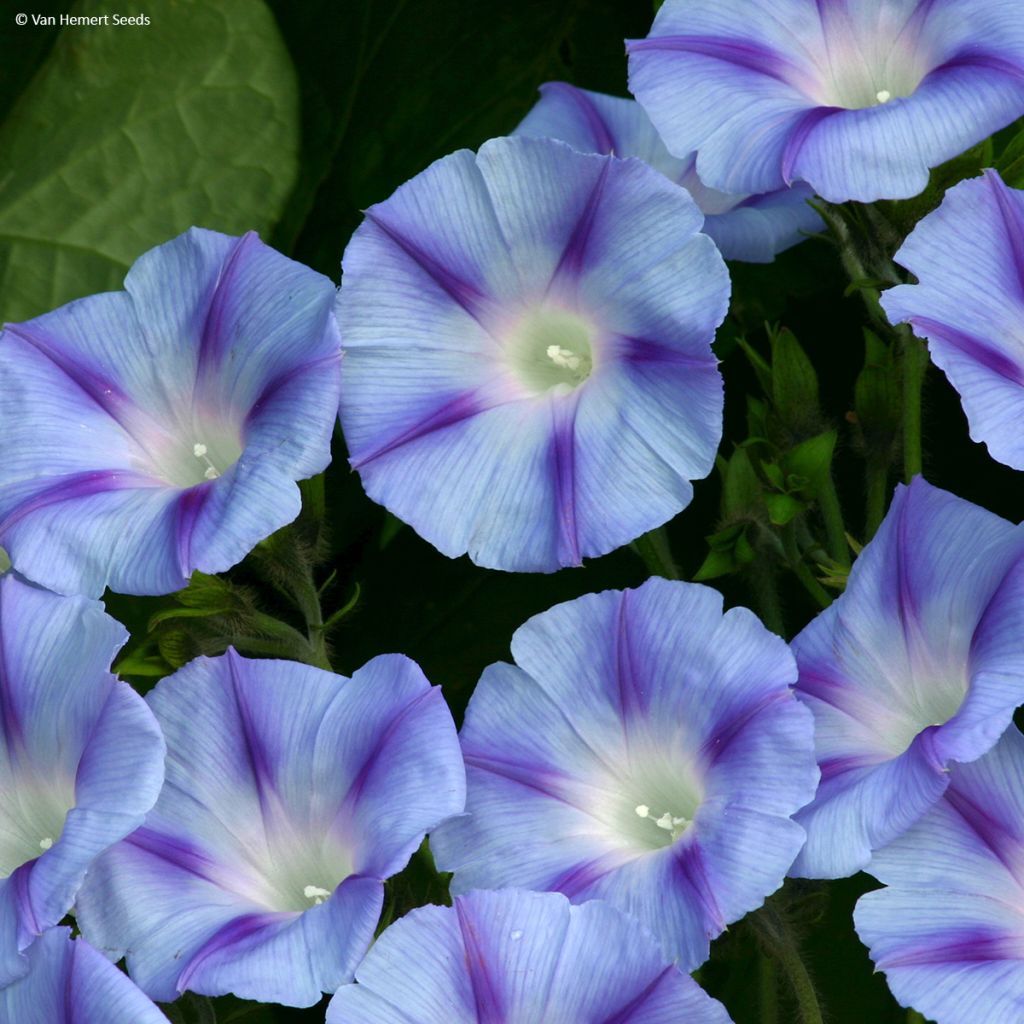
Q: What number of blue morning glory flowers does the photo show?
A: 12